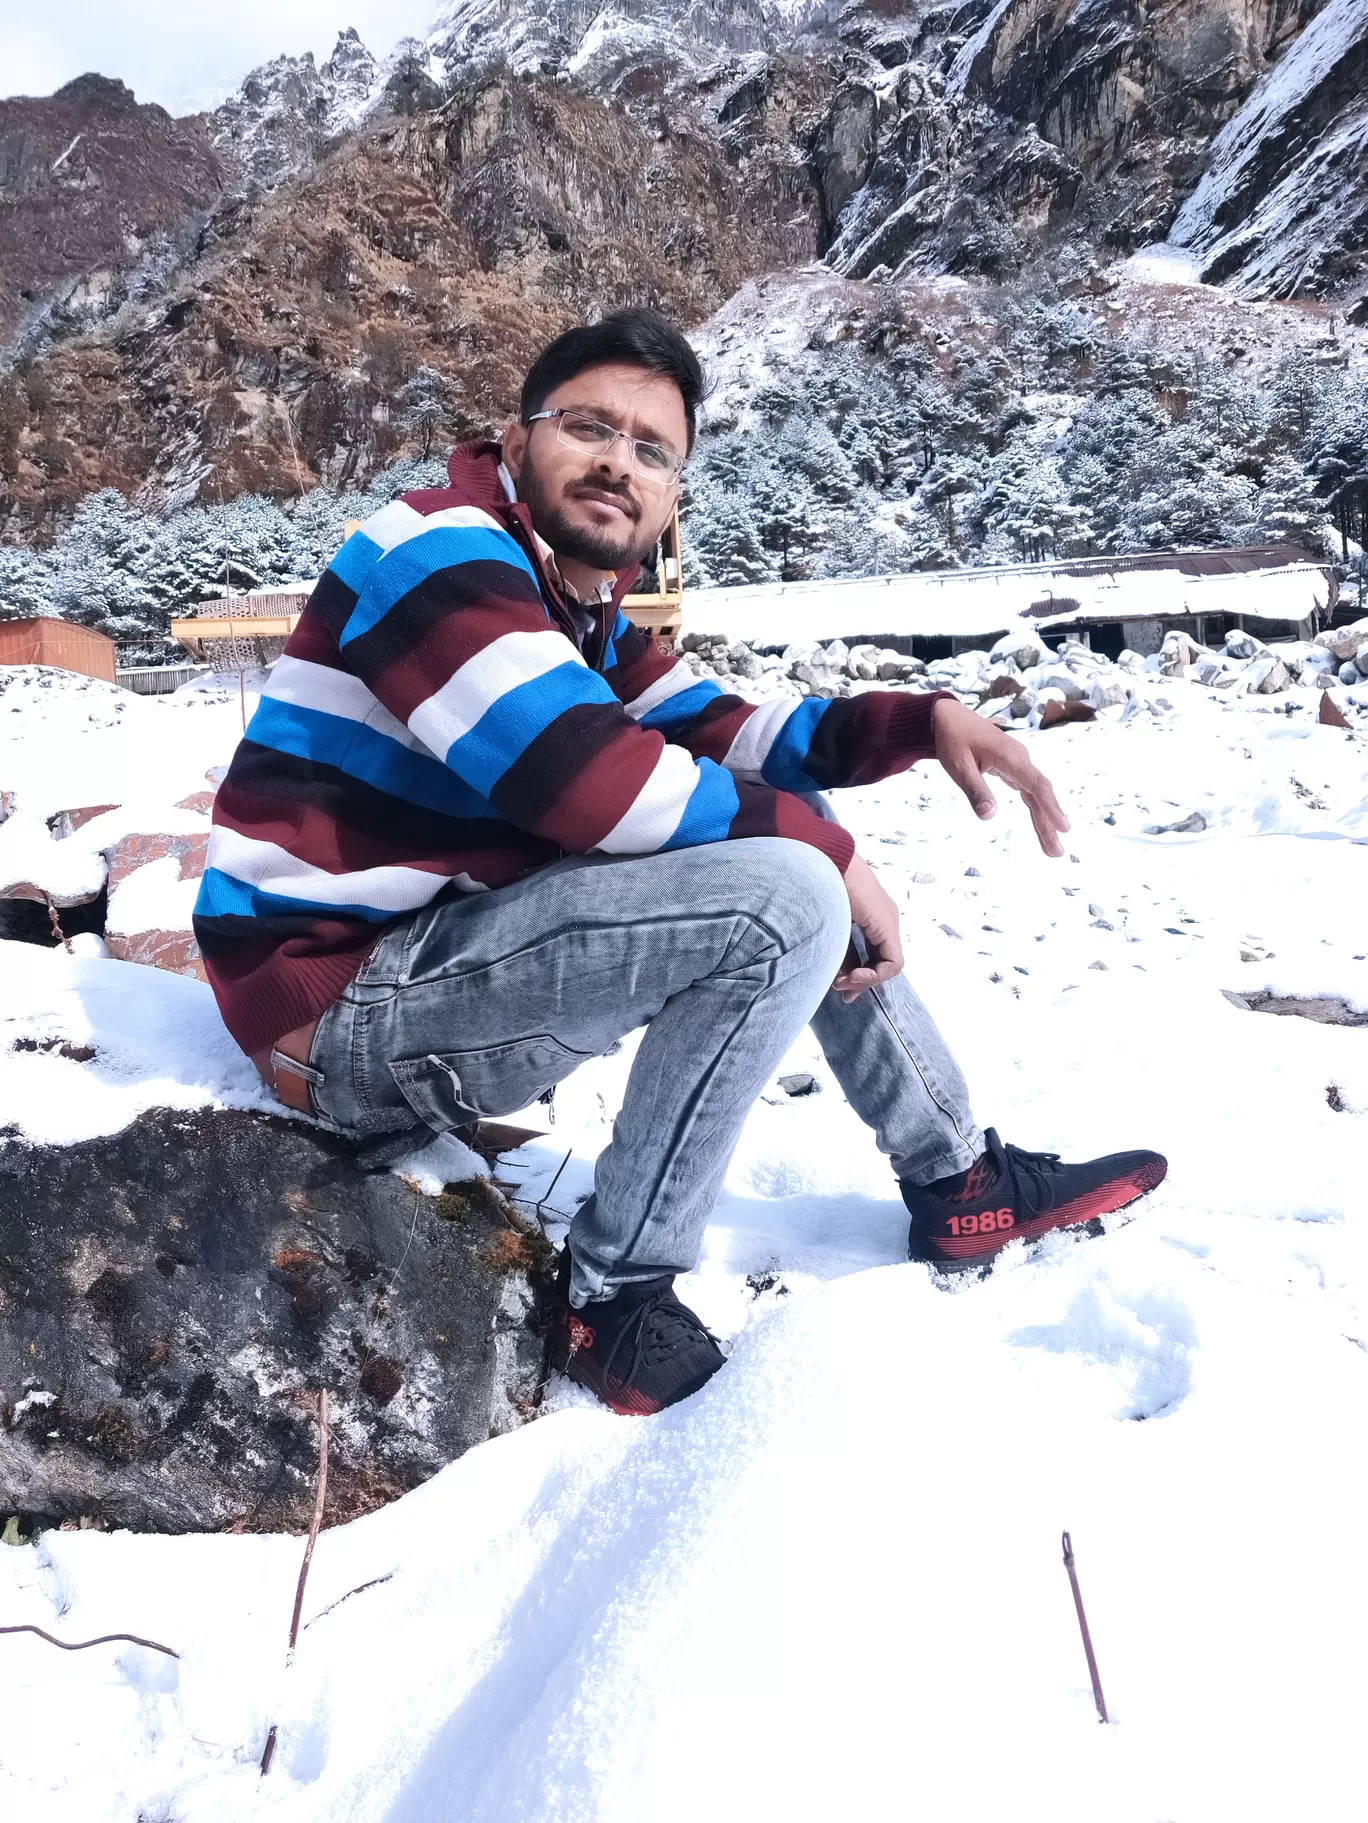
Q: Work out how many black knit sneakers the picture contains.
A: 2